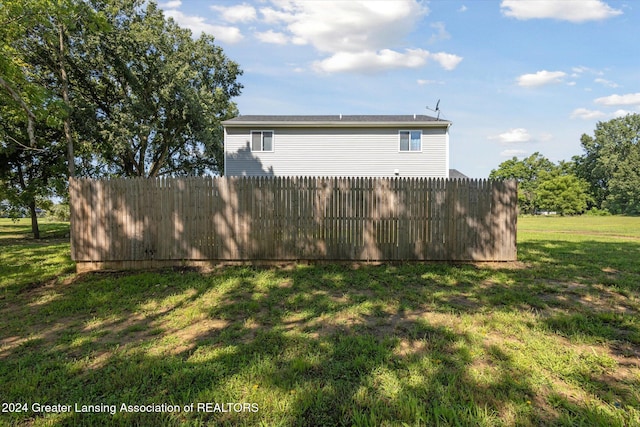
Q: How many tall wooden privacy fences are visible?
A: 1